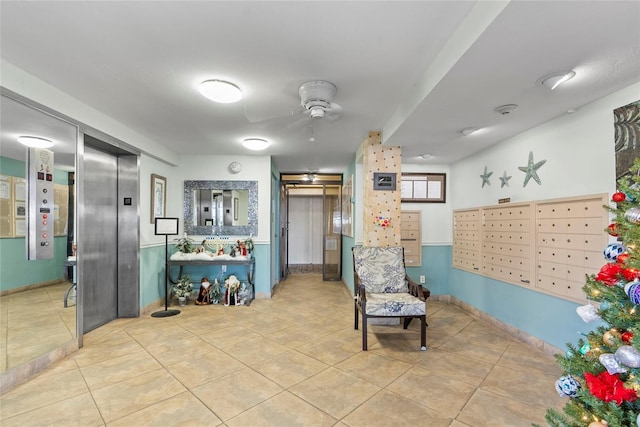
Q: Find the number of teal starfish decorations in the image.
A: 3